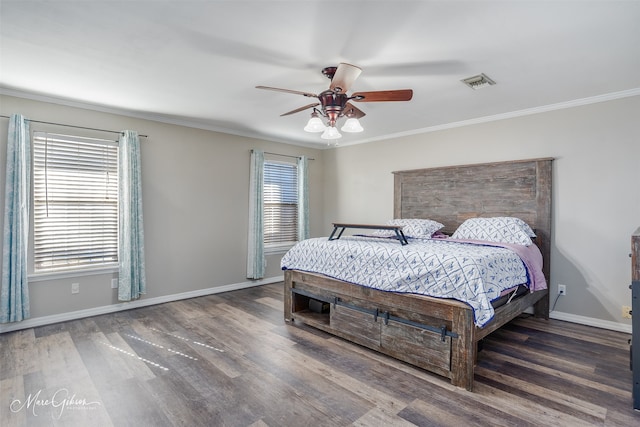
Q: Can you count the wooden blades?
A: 5